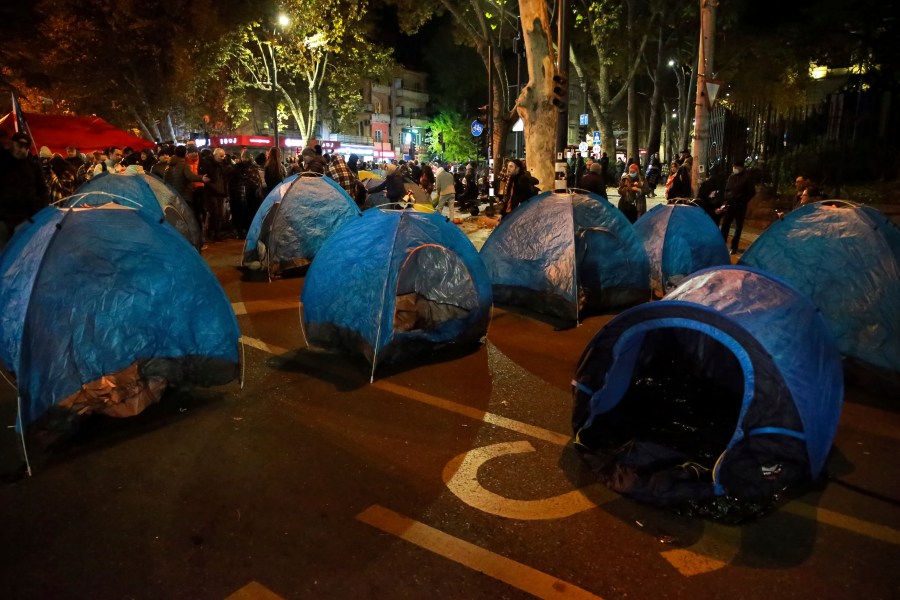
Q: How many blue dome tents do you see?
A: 8